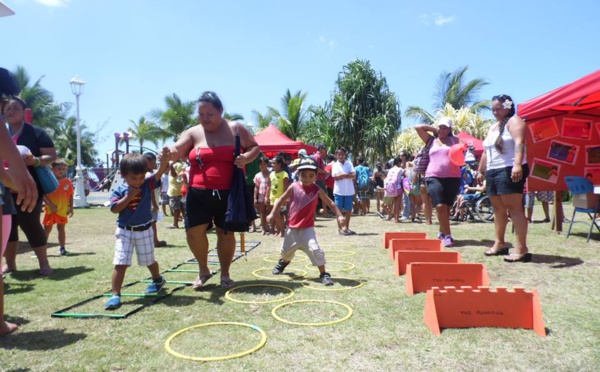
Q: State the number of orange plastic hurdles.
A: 5